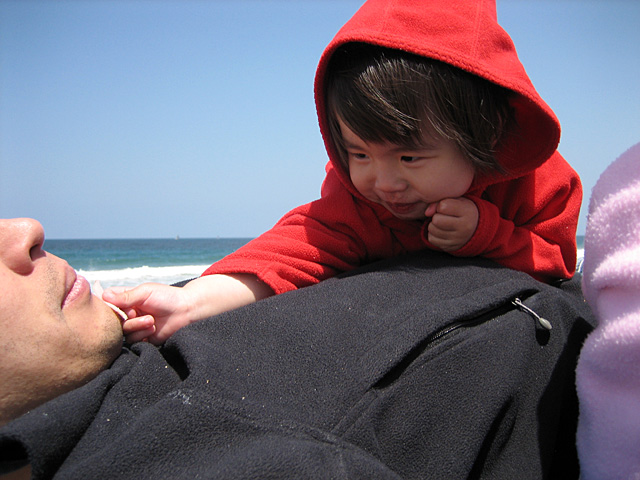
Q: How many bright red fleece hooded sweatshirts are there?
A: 1